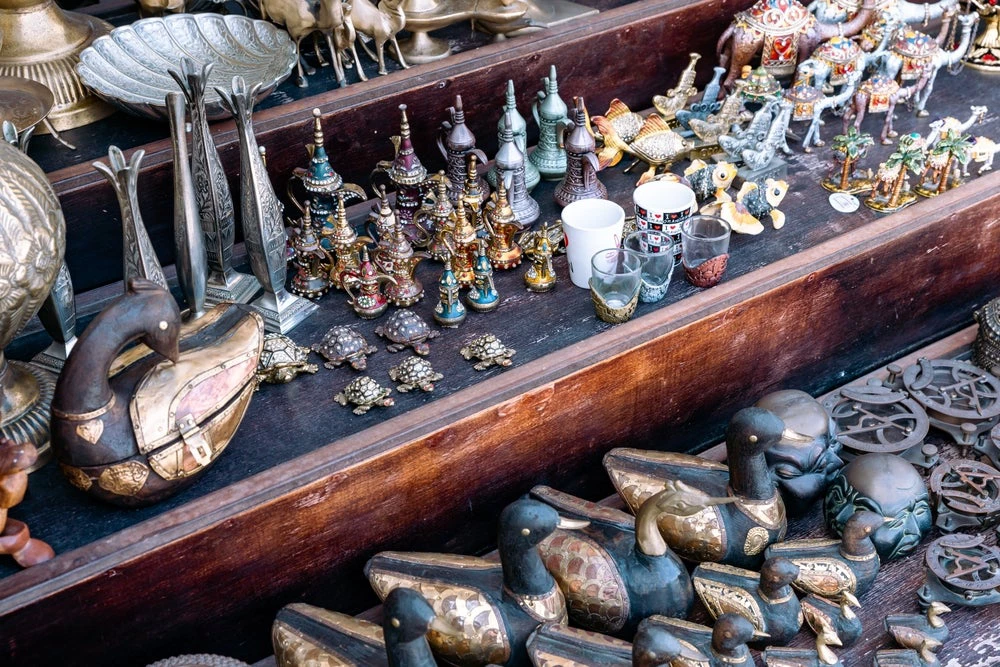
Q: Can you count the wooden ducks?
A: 12